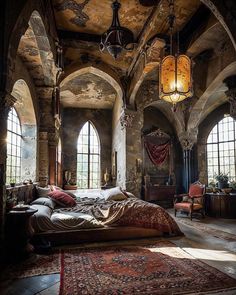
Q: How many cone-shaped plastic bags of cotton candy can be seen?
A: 0